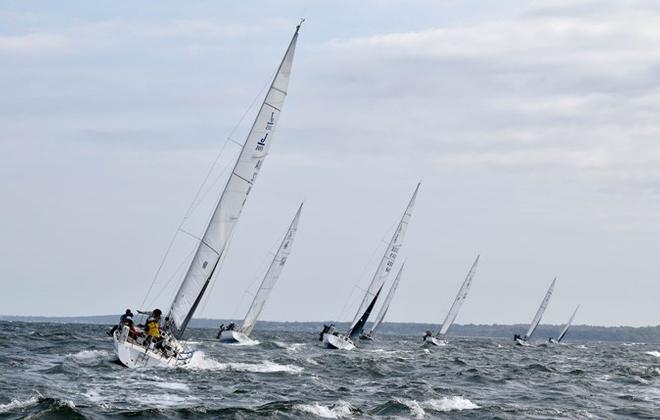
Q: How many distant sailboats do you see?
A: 6